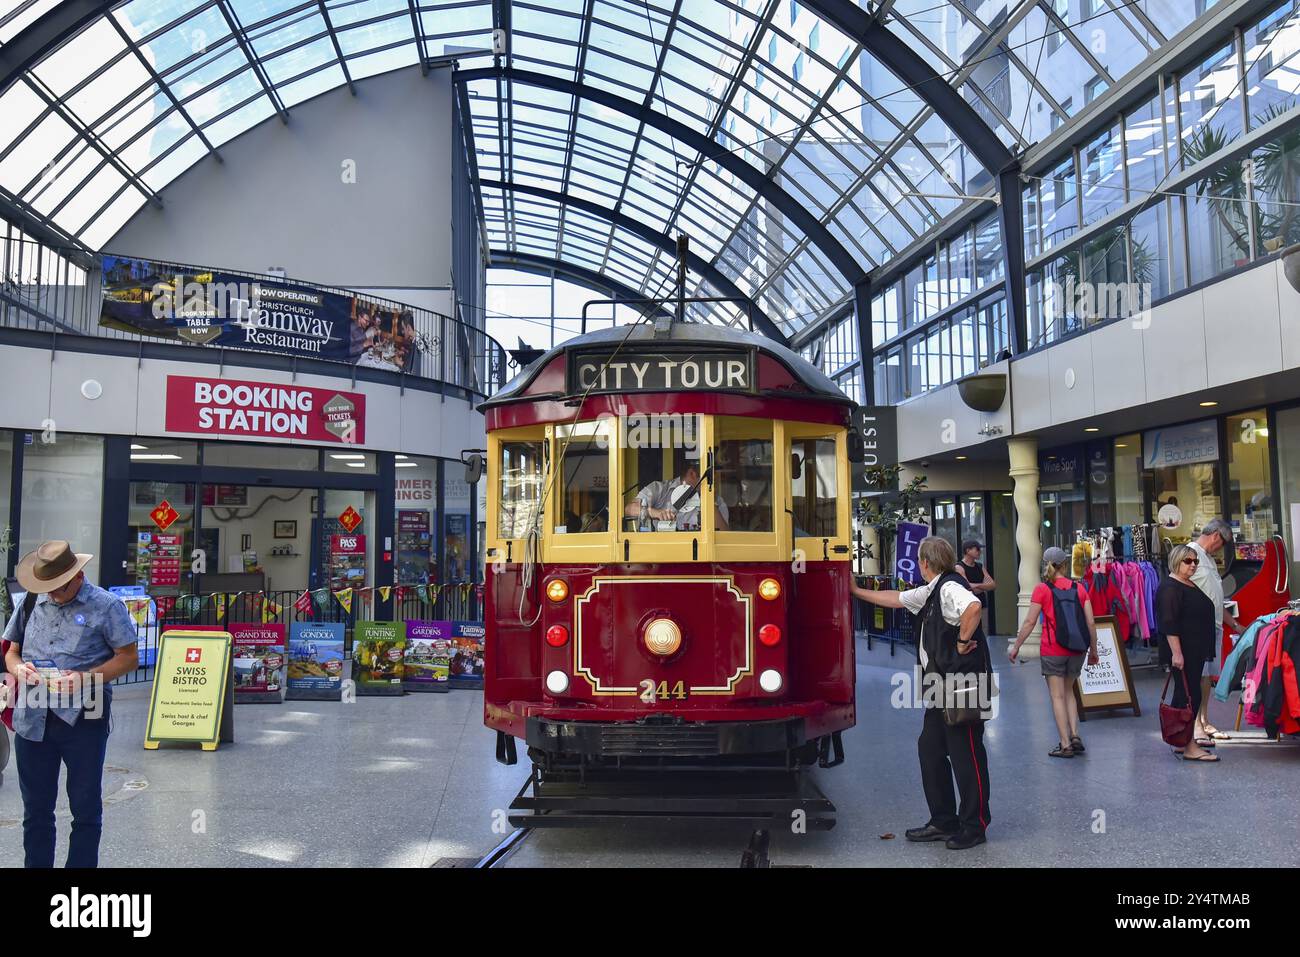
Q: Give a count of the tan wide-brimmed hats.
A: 1